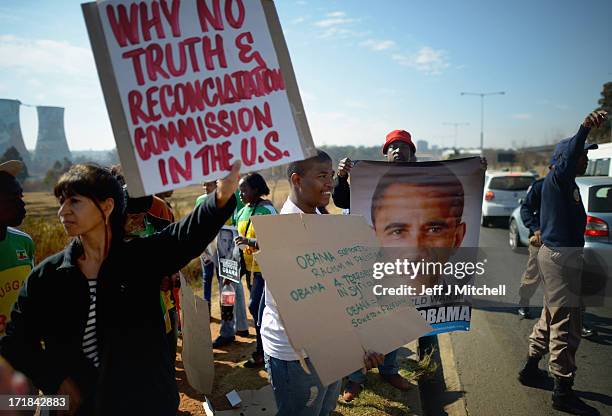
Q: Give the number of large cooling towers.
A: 2